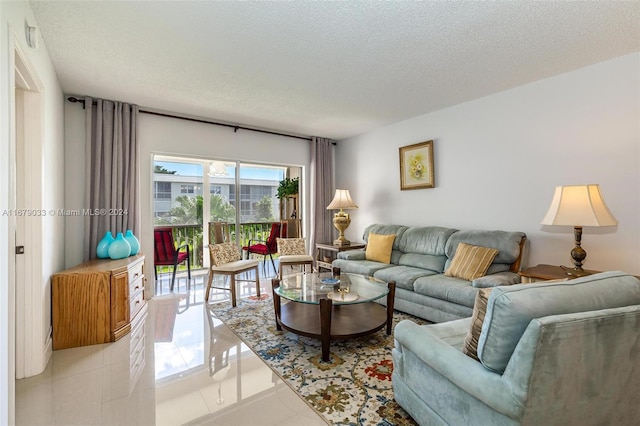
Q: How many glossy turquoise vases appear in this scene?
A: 3